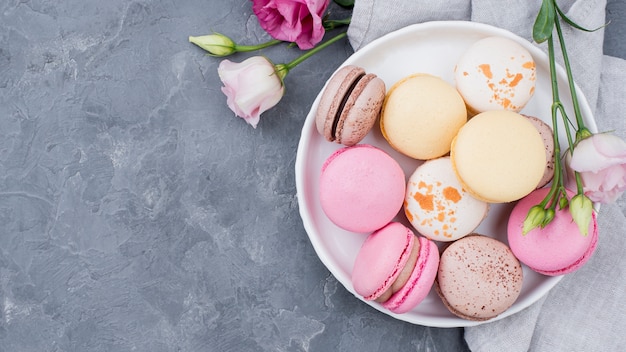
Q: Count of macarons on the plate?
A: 10